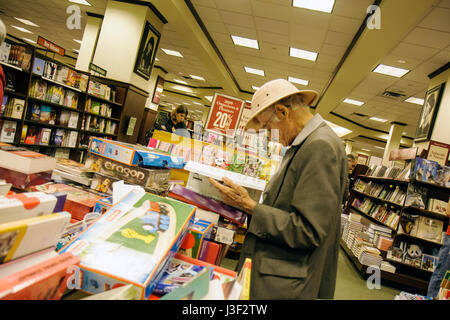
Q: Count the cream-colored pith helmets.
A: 1